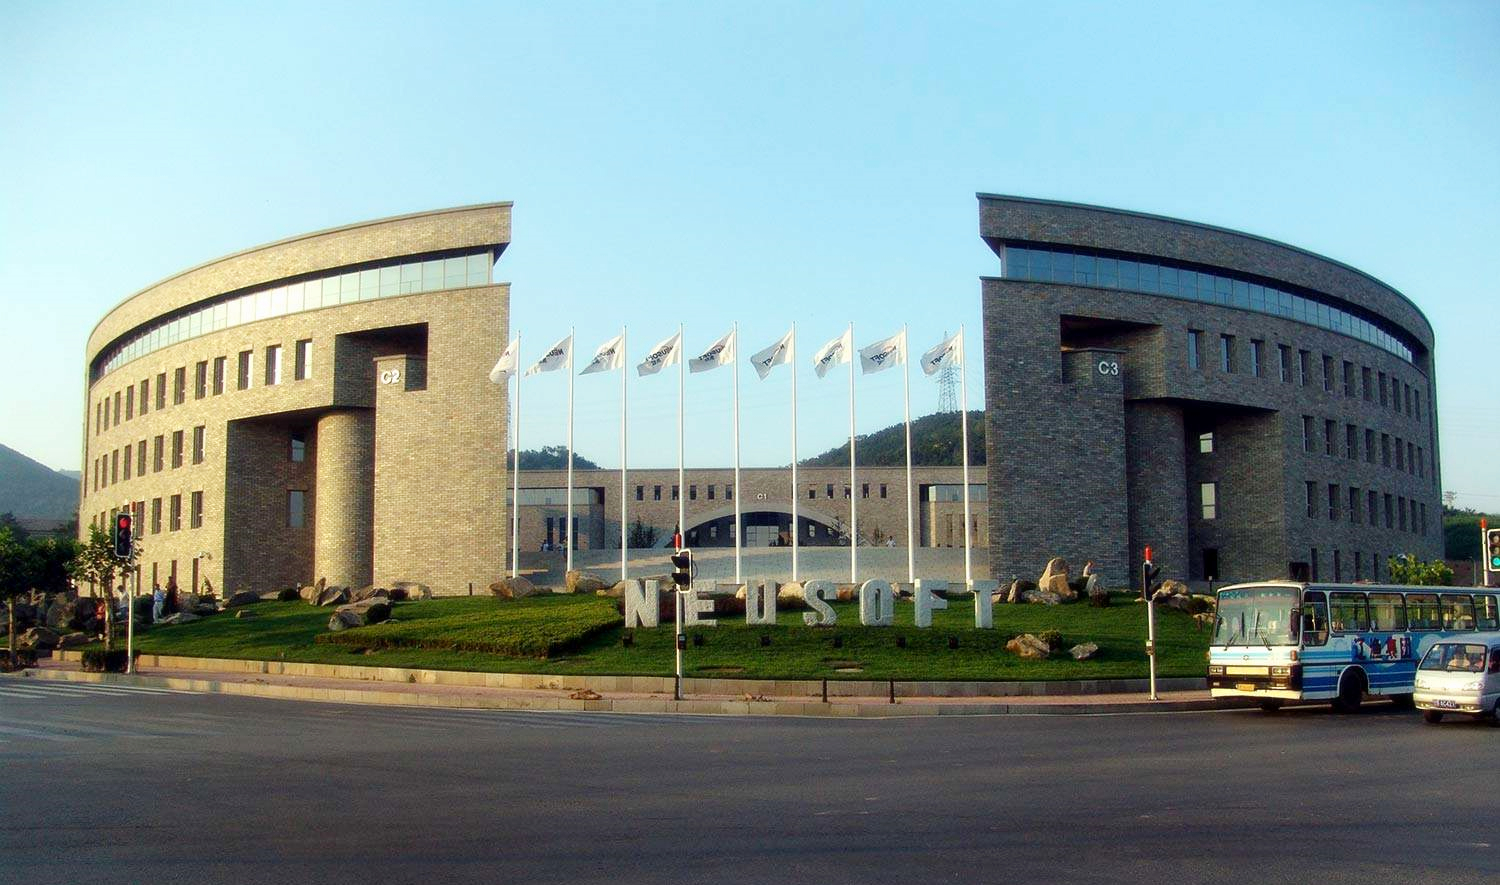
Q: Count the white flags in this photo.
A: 9